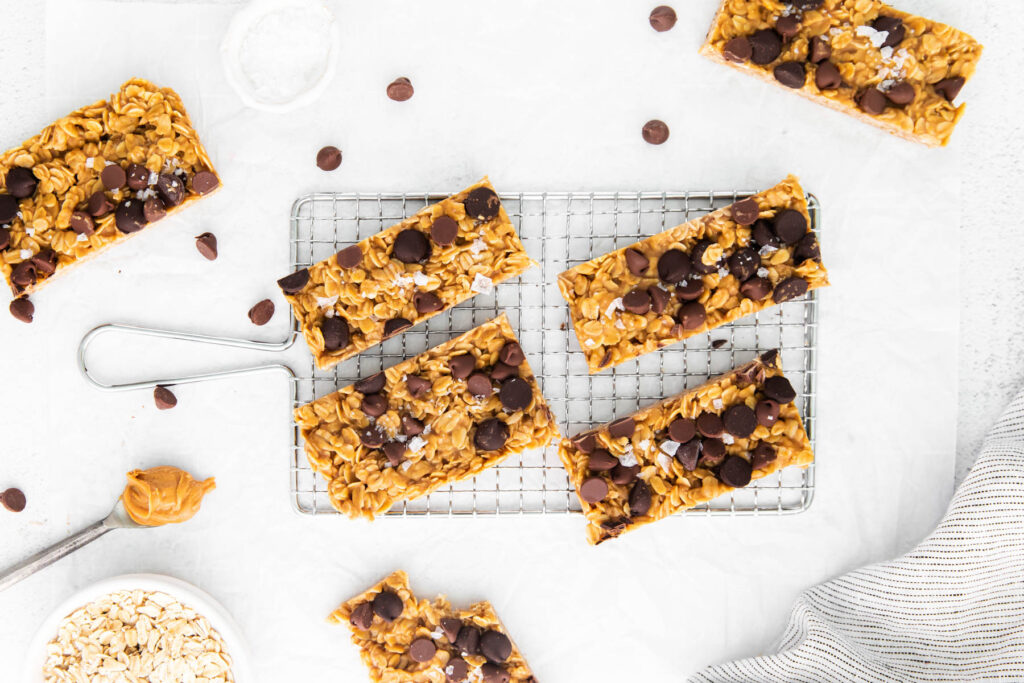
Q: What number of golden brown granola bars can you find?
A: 7